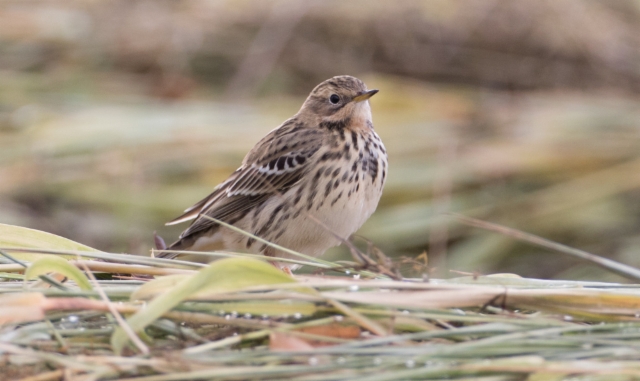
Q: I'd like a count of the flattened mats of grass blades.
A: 1